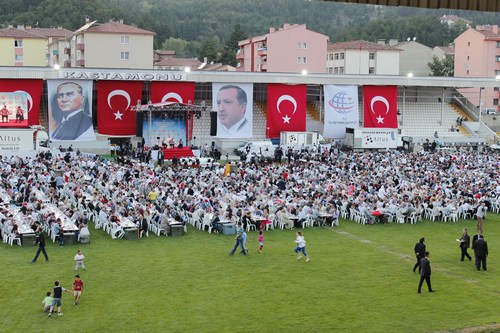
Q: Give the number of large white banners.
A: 3